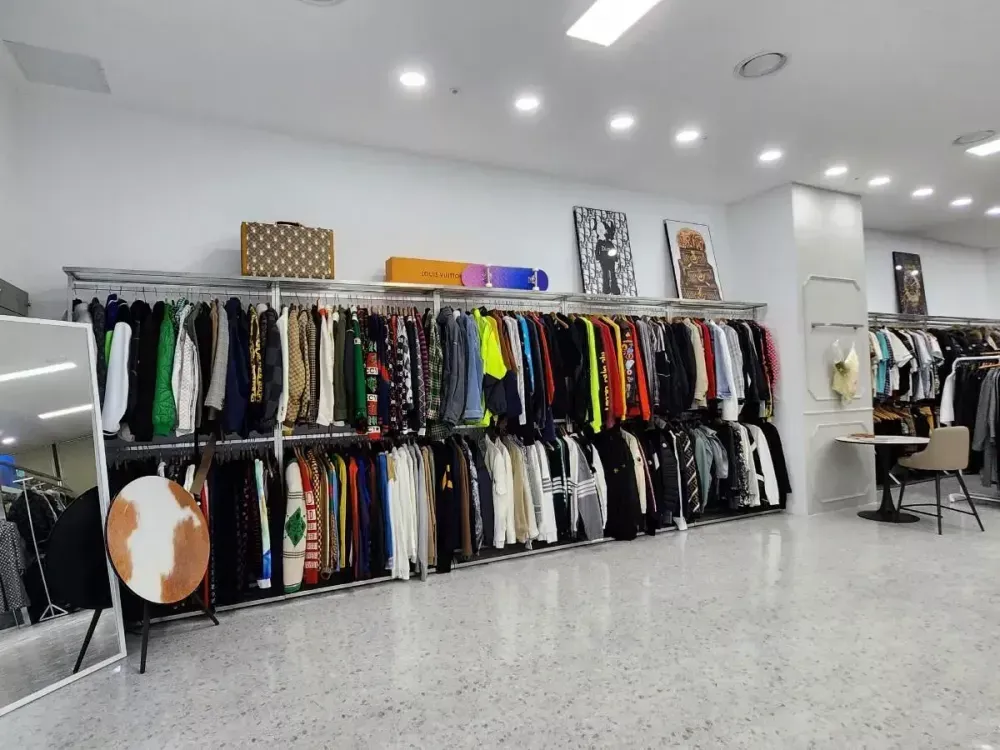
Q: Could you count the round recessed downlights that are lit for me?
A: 10